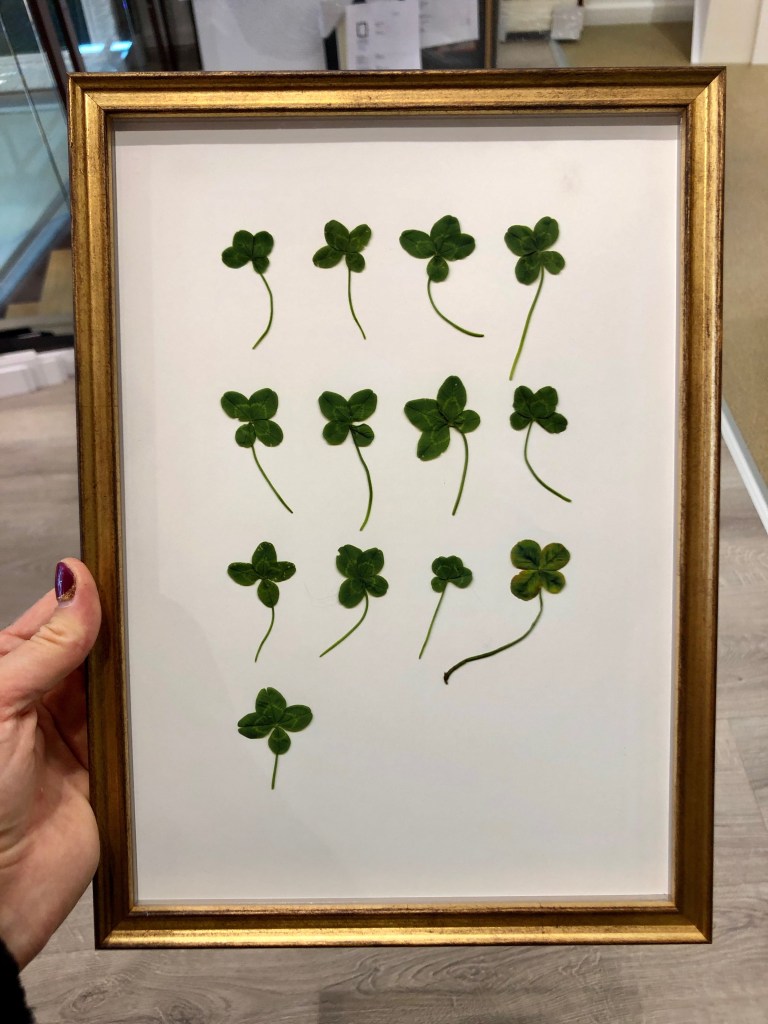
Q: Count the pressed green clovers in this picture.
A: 13